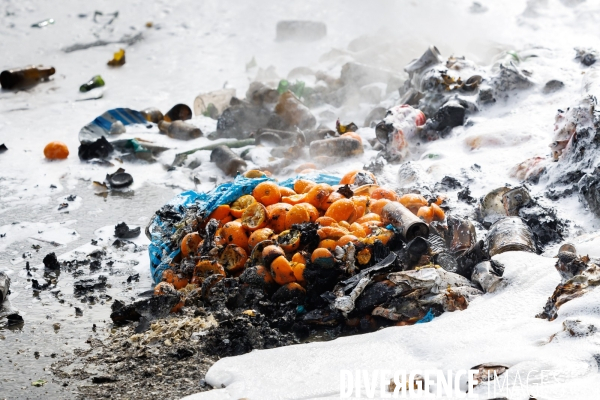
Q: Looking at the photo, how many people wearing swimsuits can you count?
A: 0